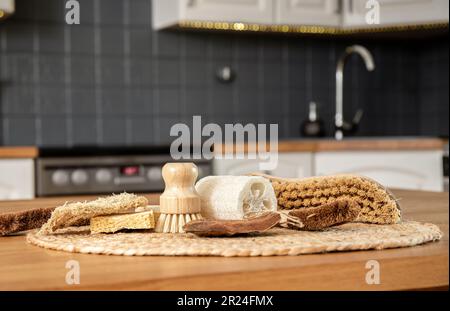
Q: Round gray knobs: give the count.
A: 4